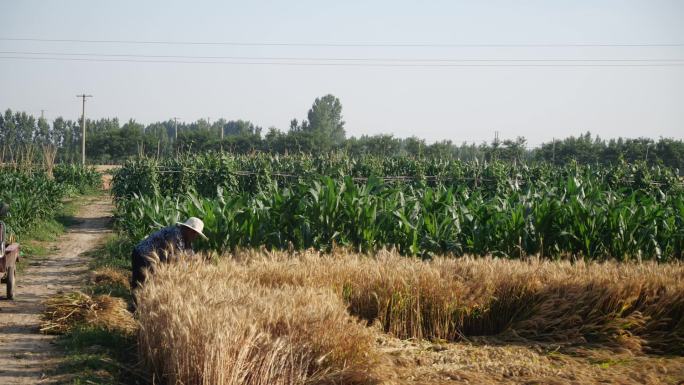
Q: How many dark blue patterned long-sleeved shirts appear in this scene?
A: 1